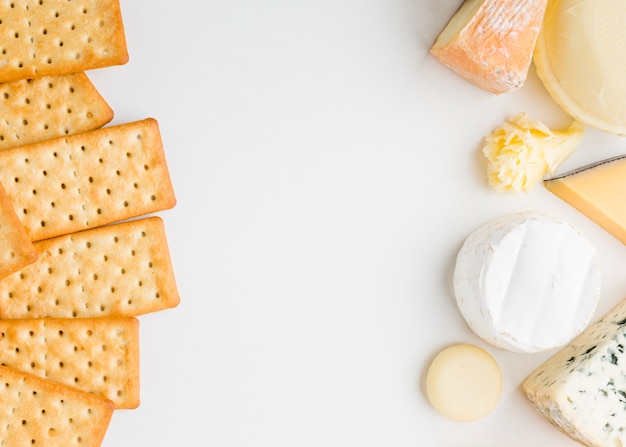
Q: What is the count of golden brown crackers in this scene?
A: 7